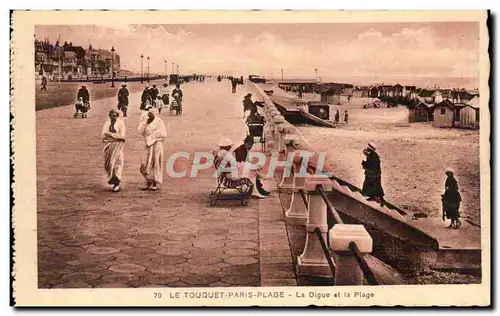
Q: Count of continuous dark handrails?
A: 2